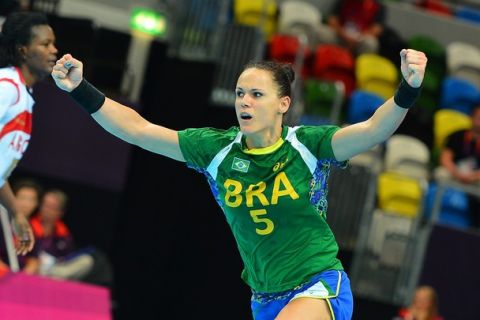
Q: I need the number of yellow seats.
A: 4